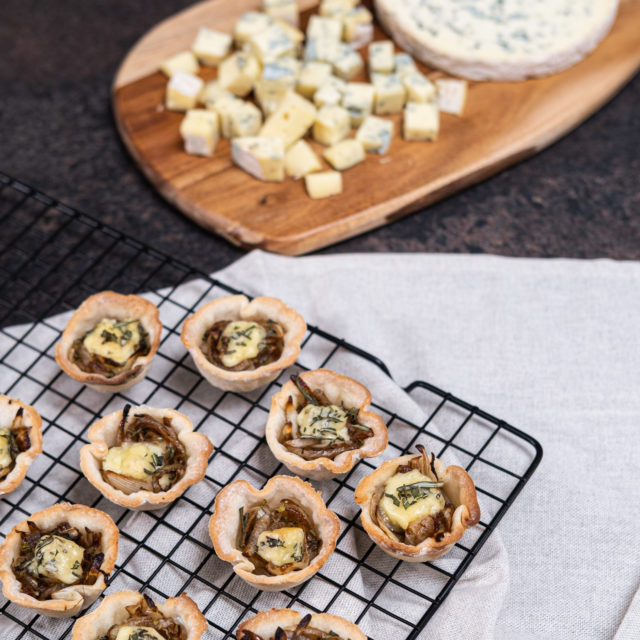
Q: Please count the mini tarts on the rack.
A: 10